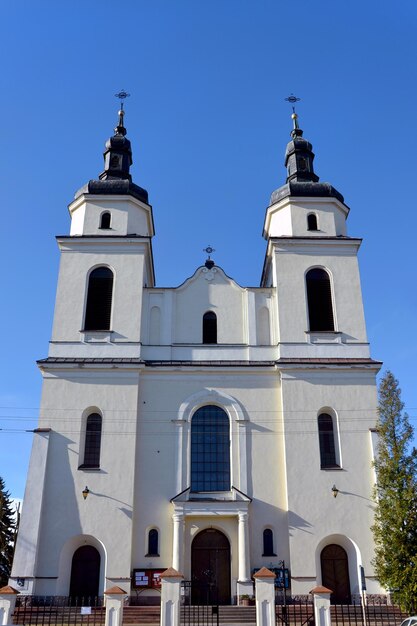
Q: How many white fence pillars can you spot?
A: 5